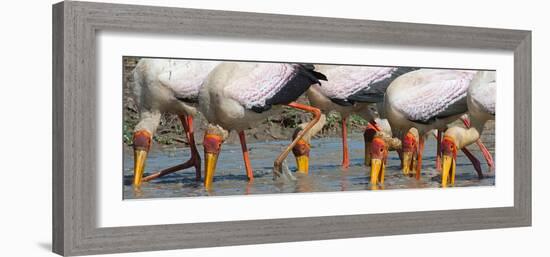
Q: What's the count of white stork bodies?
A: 5